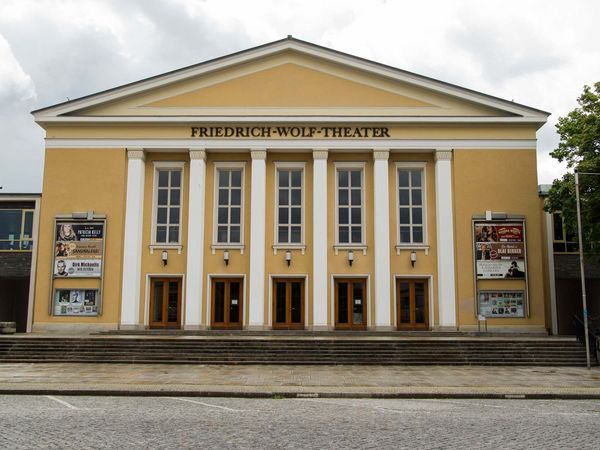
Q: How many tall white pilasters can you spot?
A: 6